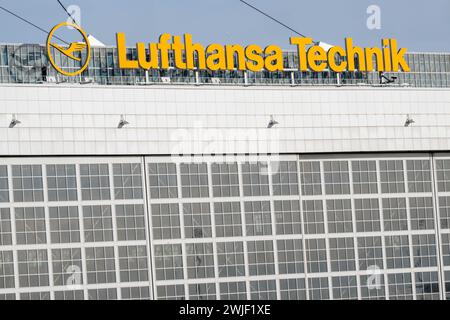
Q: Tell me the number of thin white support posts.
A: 5